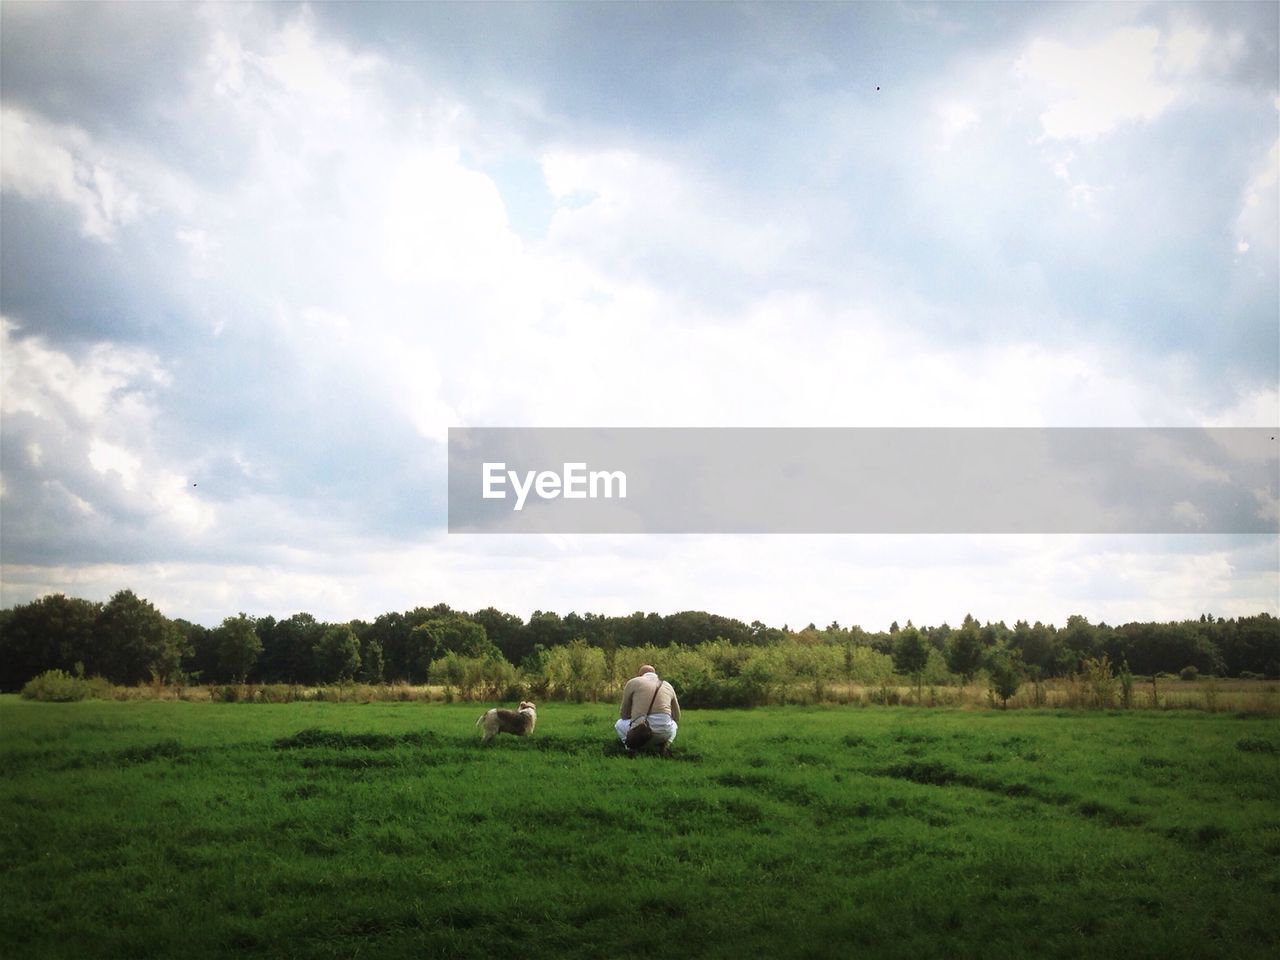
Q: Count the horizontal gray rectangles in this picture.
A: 1